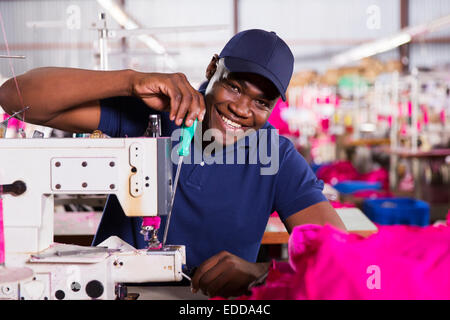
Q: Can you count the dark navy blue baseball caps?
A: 1